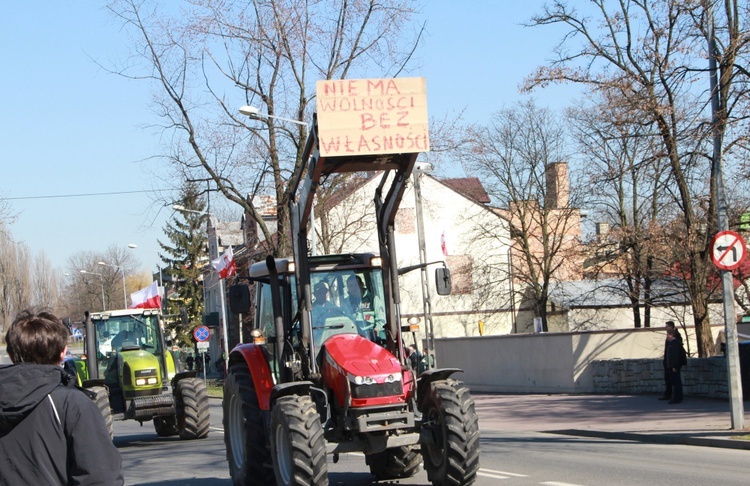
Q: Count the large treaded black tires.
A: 7